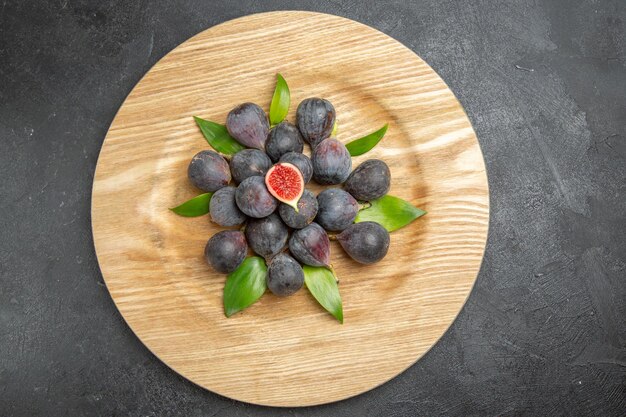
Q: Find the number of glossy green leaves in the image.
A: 7